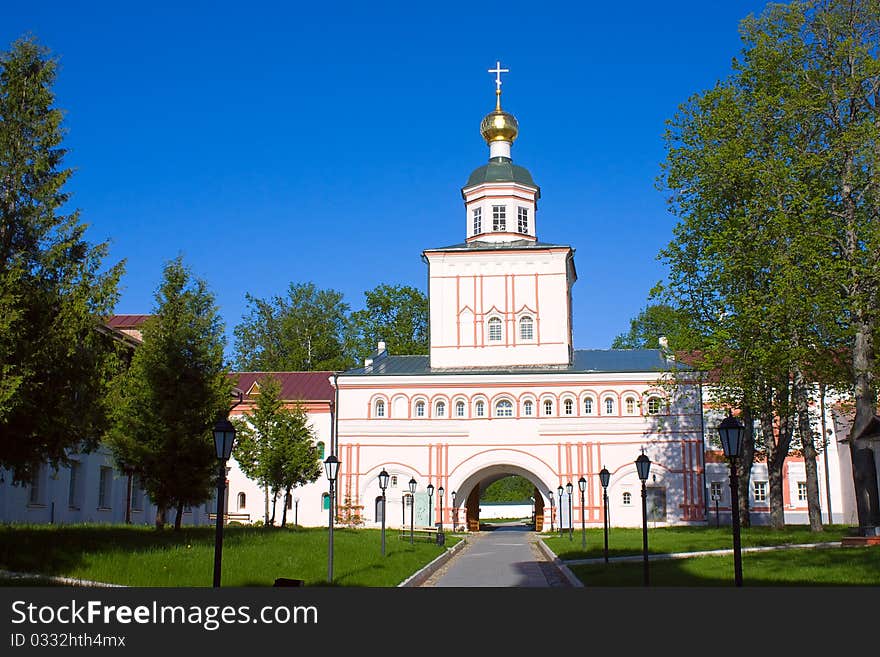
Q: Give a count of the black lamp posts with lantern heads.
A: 14